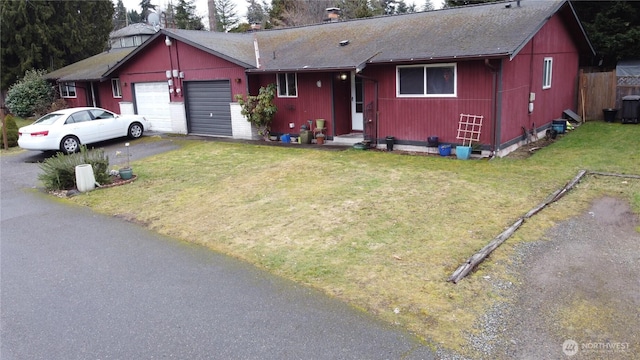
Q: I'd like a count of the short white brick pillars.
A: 3